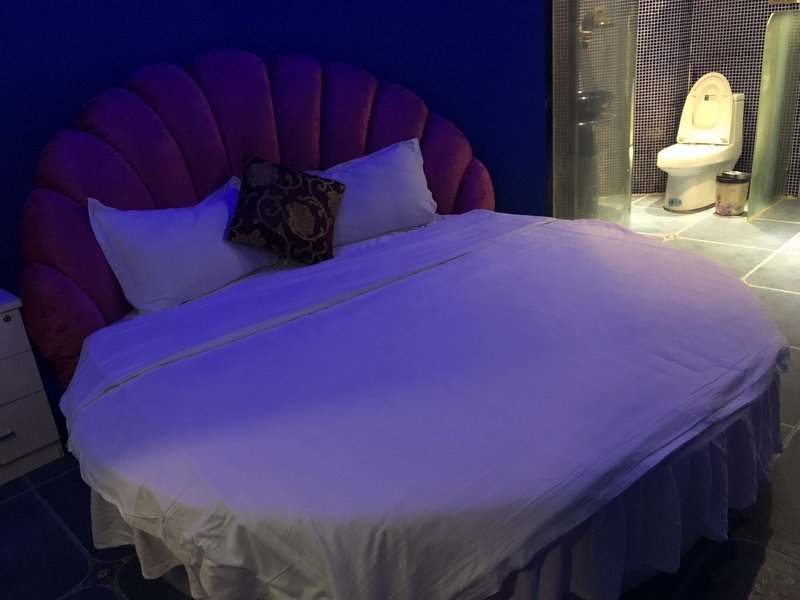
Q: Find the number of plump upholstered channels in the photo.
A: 11